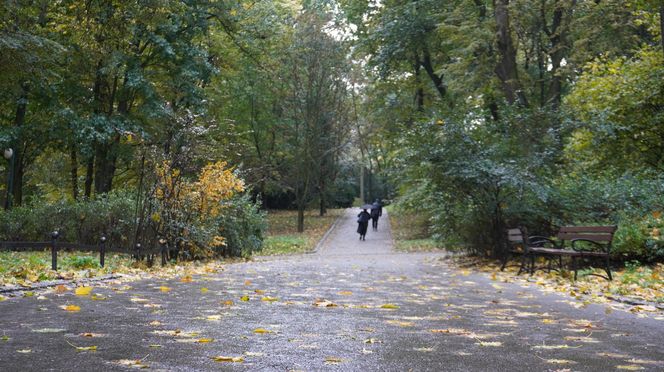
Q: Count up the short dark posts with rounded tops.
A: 4